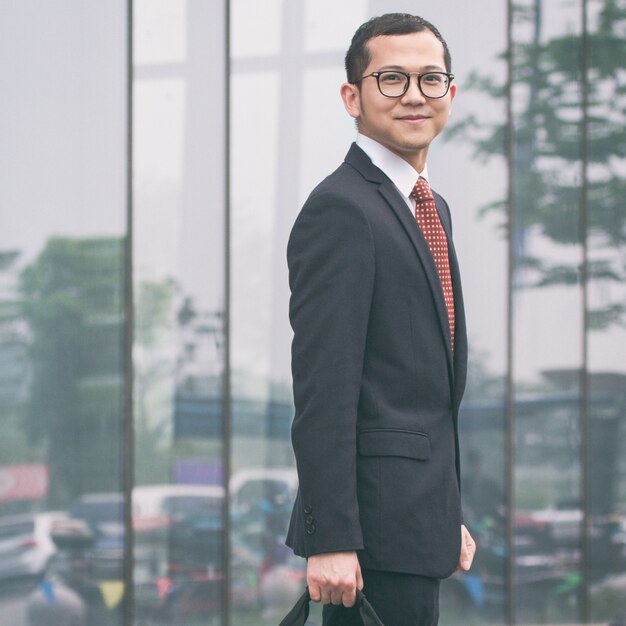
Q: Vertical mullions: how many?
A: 4